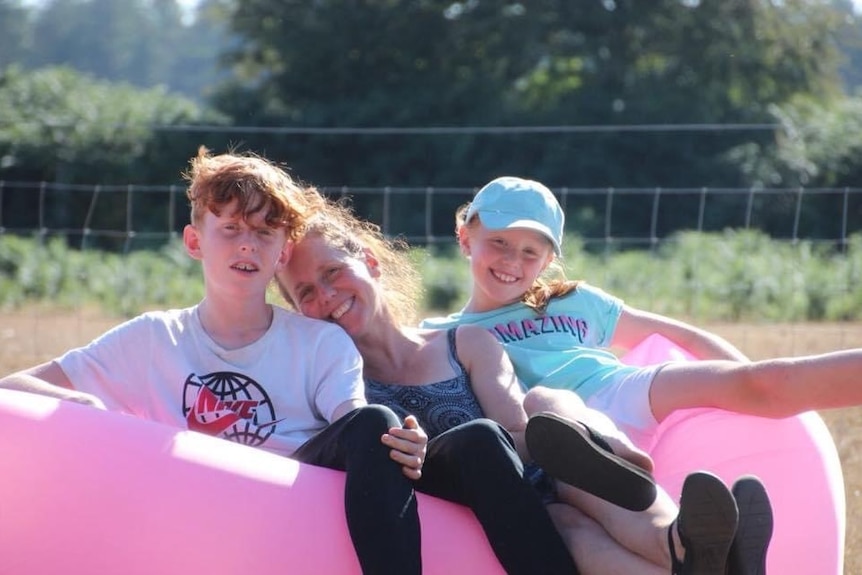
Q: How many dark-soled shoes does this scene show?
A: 3